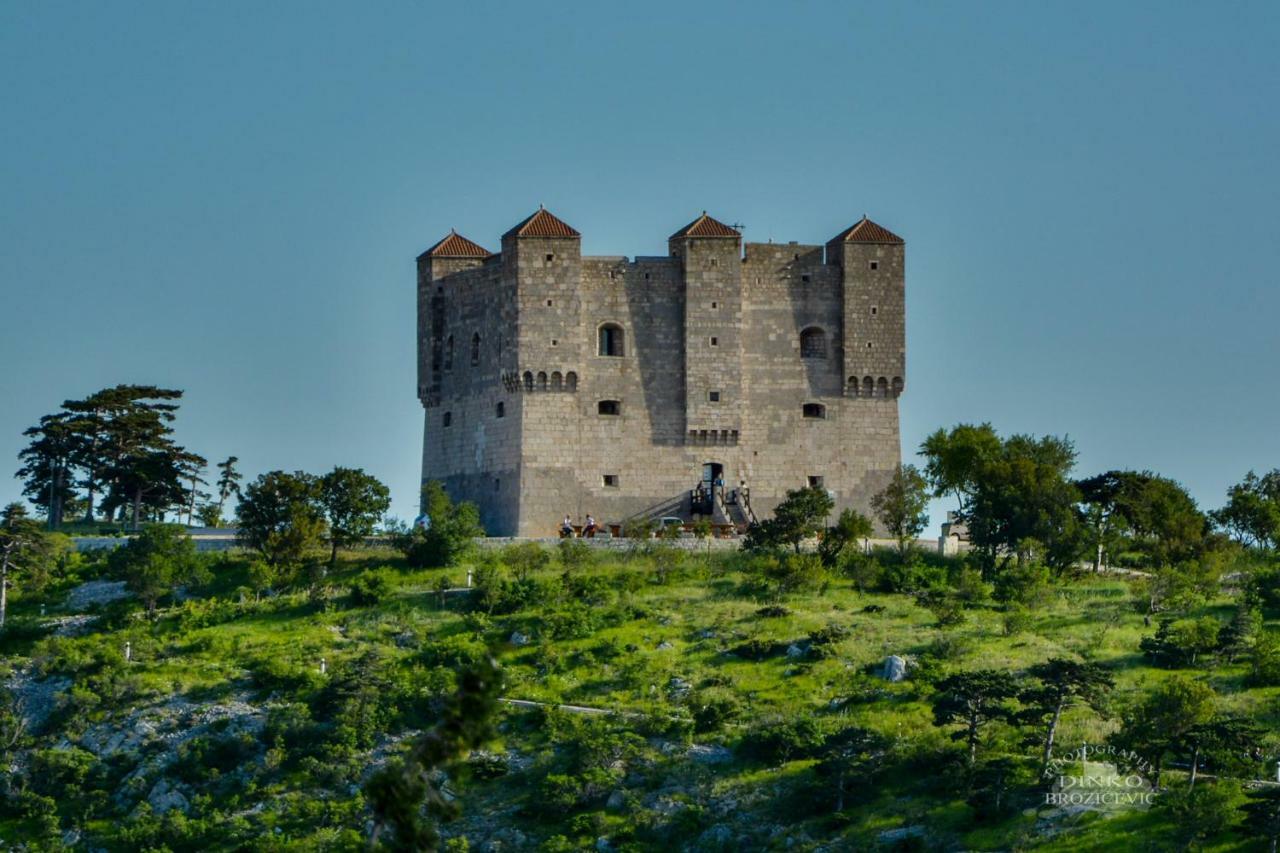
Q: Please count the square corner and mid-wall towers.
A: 4